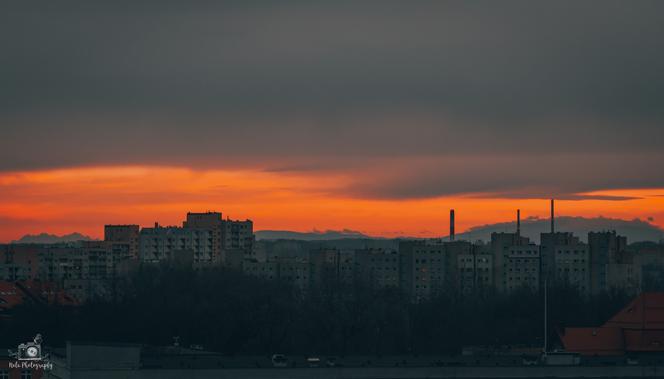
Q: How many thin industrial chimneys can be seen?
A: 3